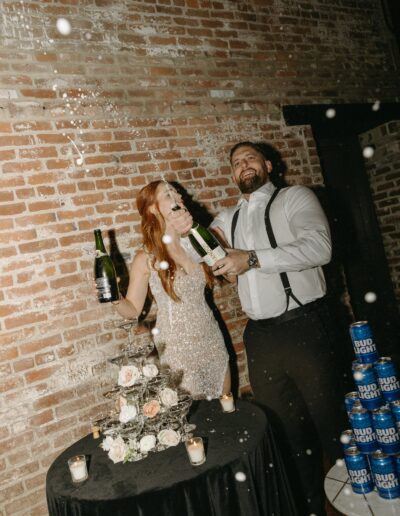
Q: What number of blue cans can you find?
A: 11